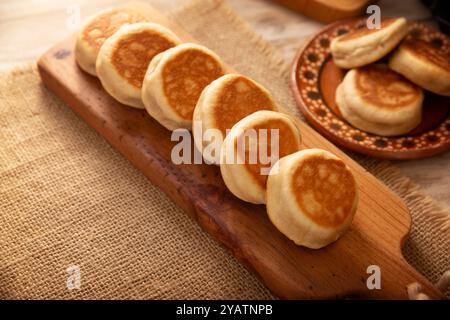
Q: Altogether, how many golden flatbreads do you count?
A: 9